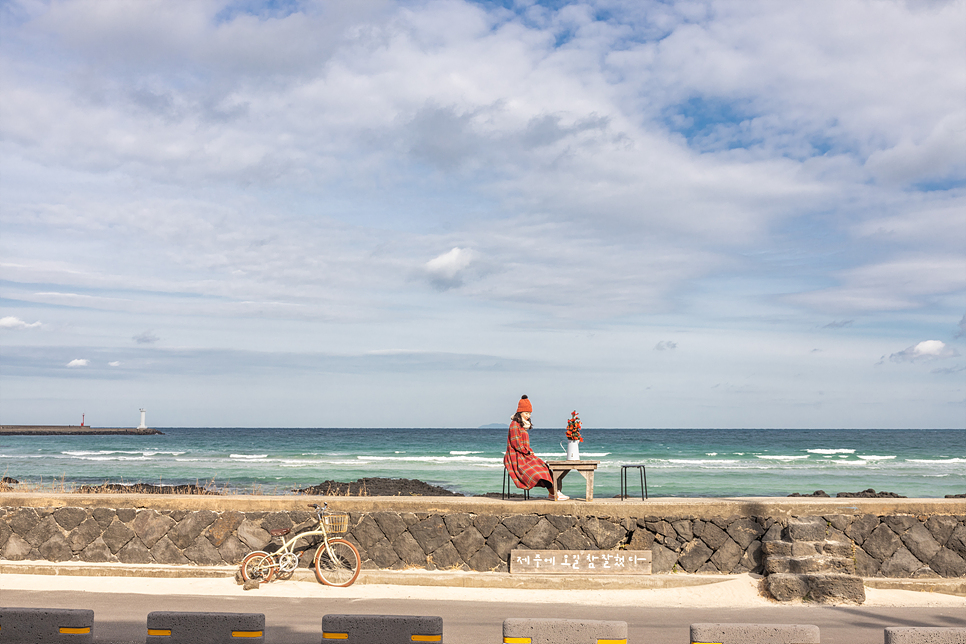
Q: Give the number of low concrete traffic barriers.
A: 6